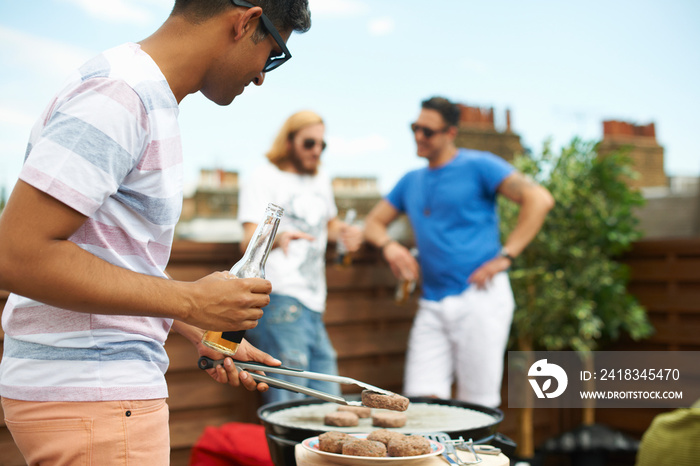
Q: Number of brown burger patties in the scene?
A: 8